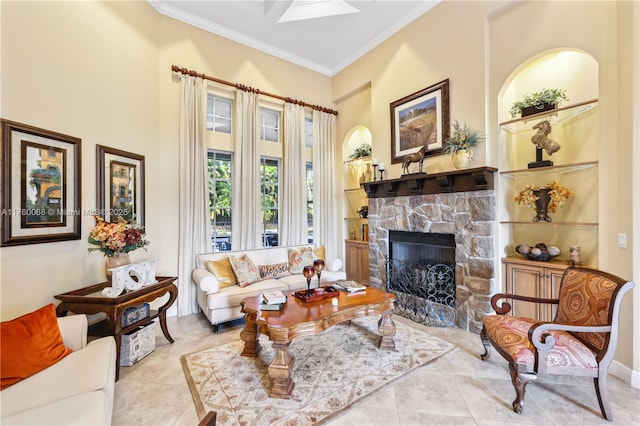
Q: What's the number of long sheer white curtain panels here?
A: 4